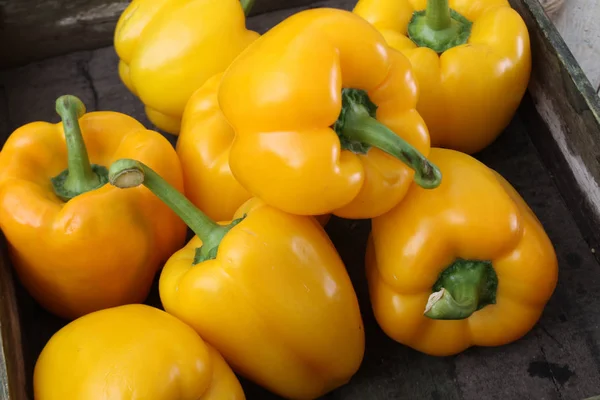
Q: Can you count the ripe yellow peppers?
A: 8